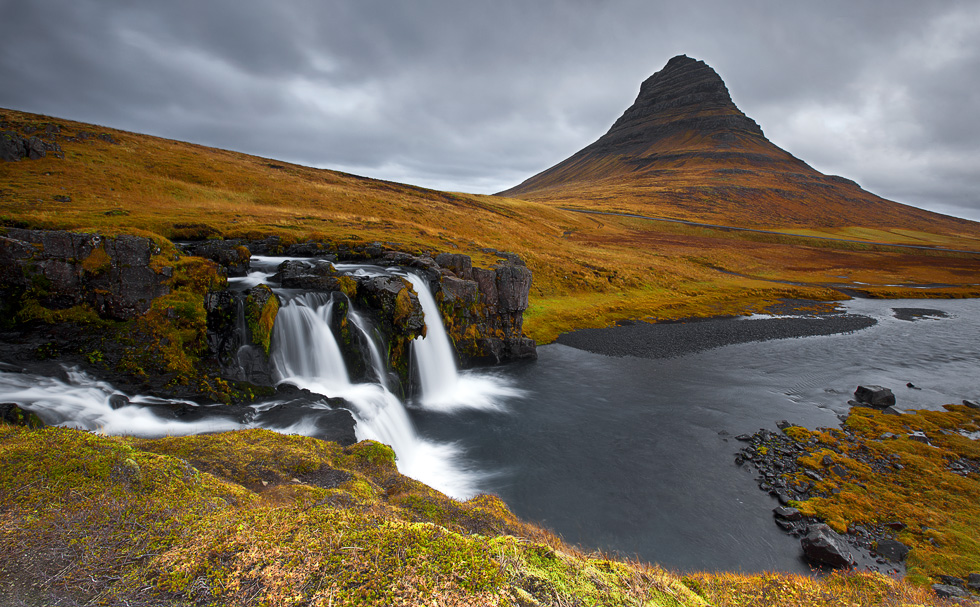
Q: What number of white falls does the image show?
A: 3